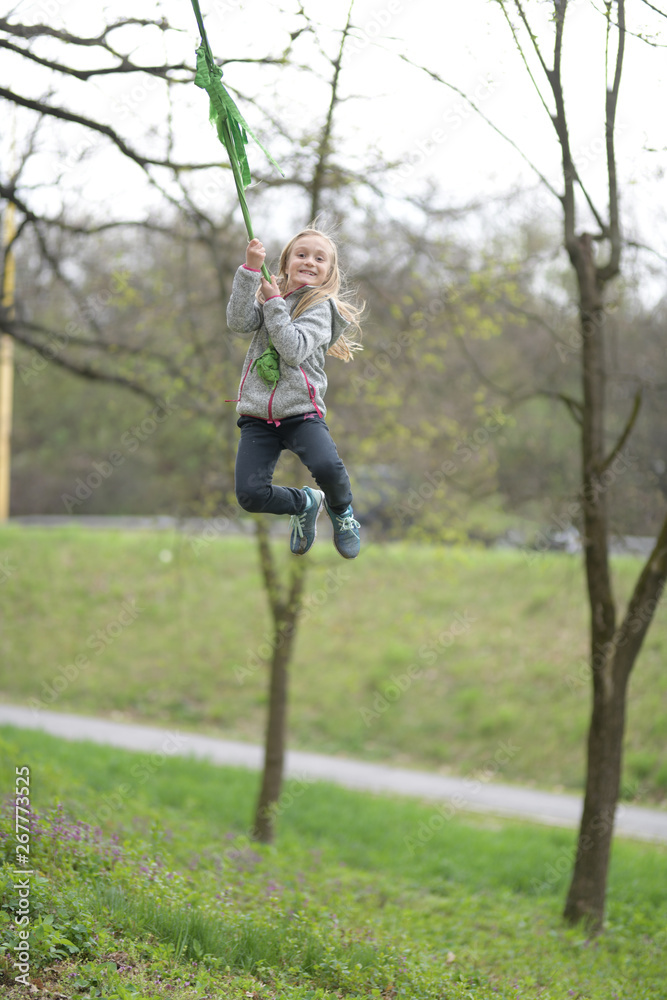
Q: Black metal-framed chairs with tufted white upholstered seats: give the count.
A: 0